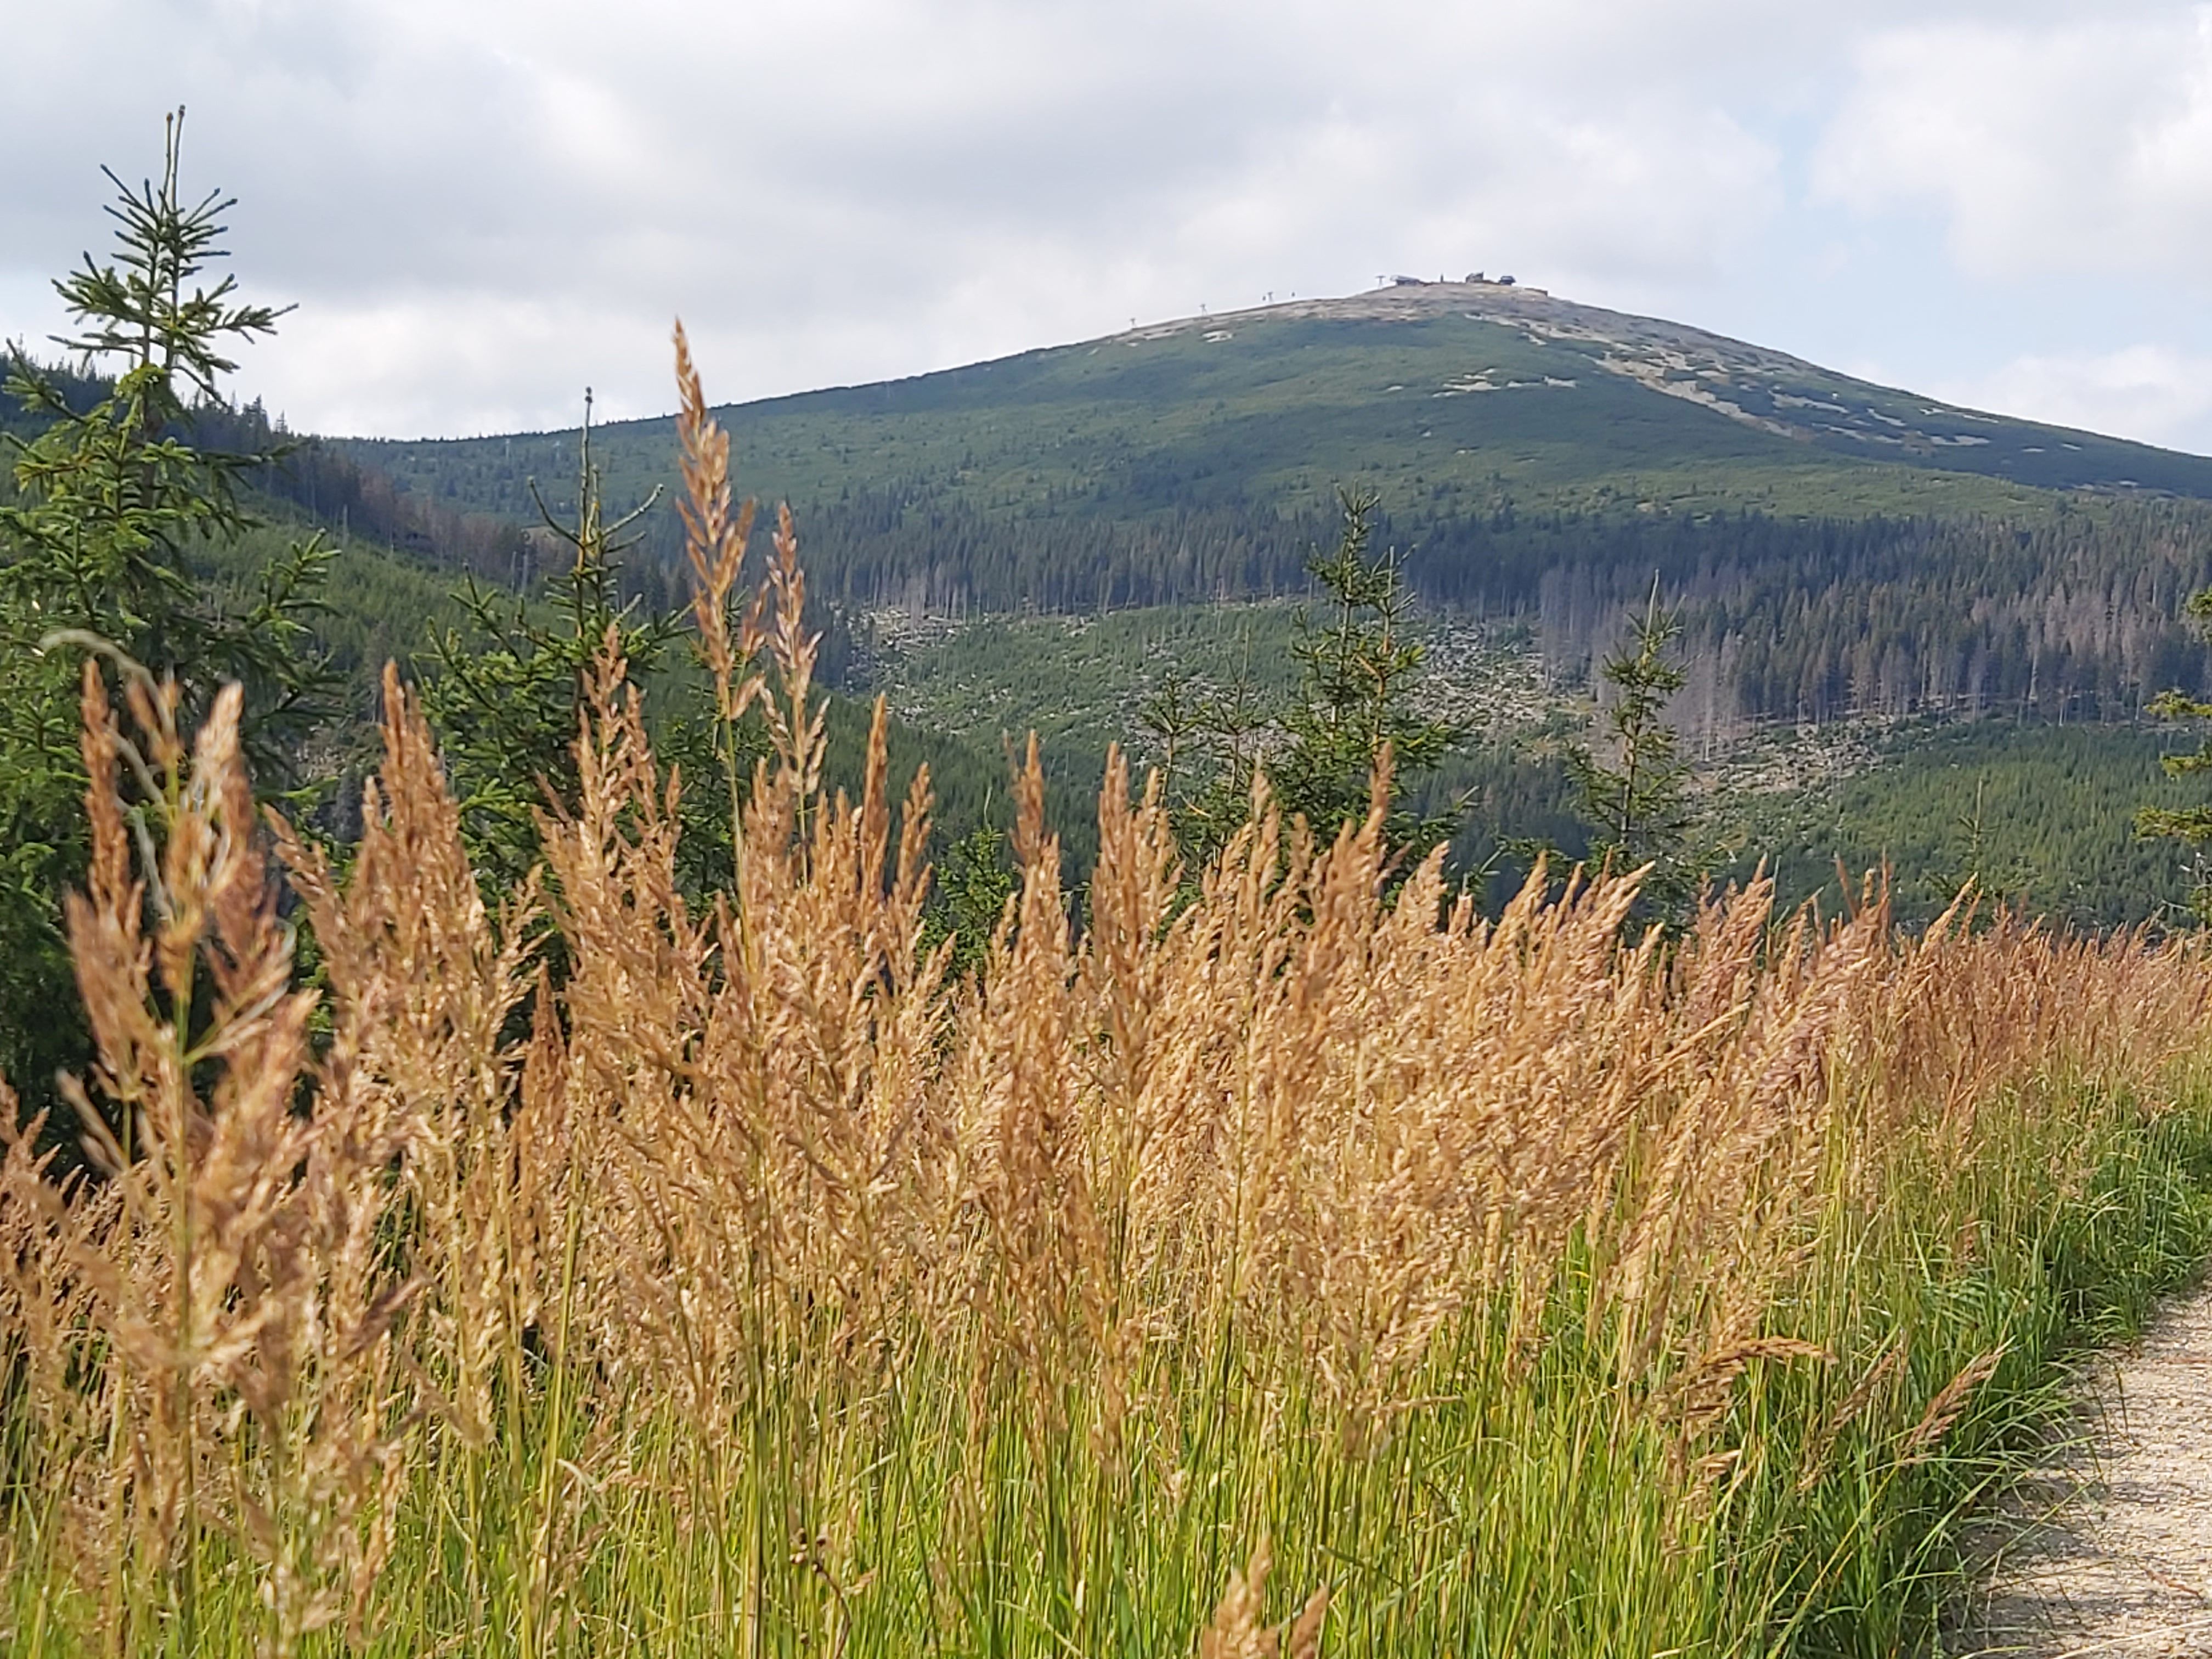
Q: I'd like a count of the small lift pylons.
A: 4